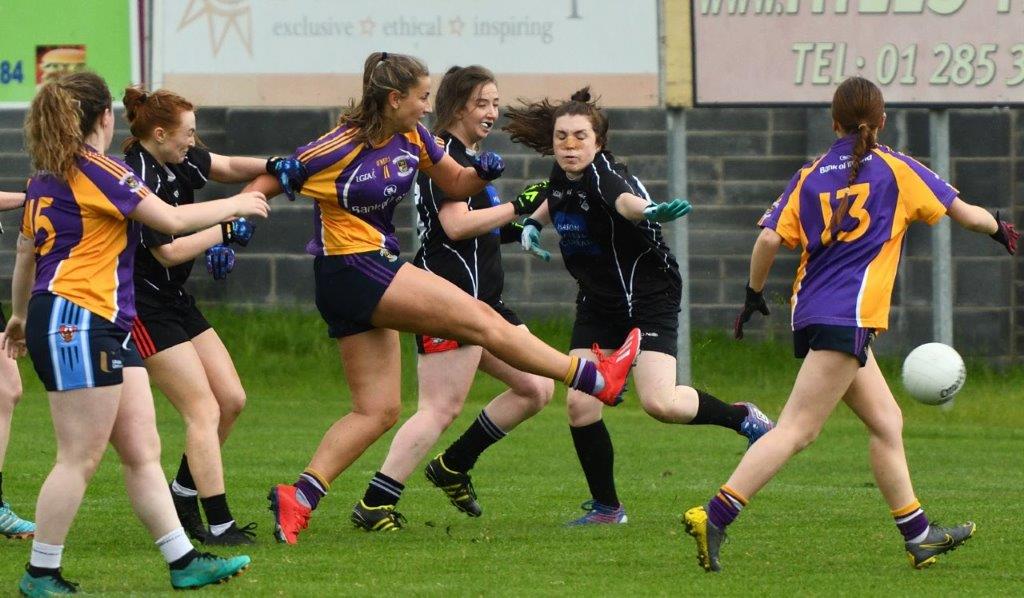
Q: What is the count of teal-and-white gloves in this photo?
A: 2